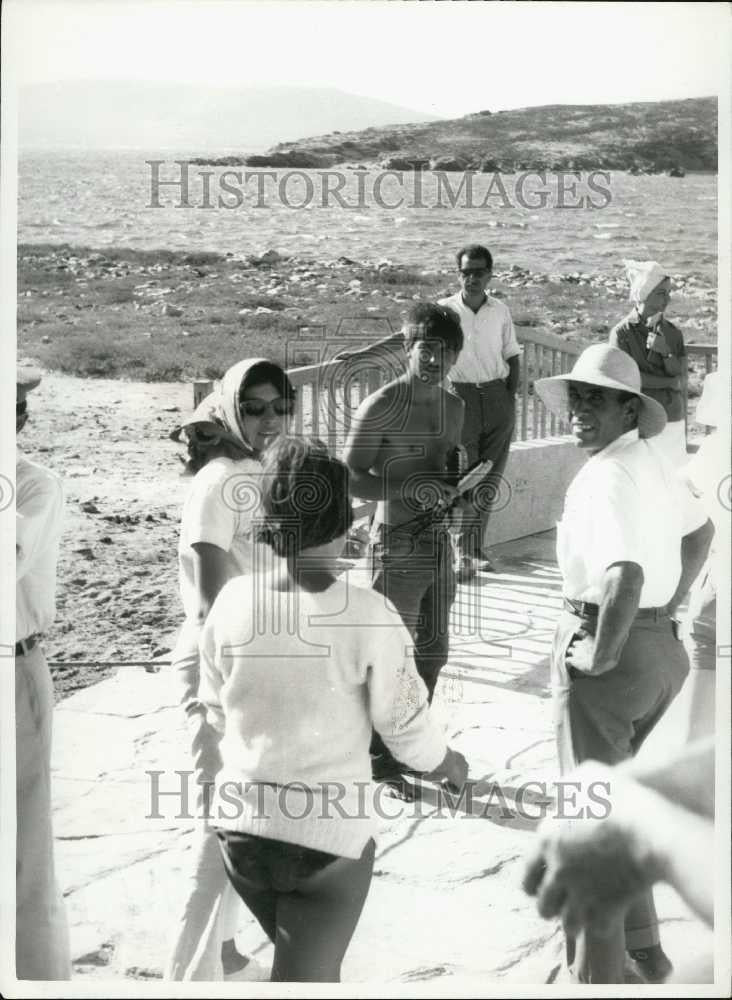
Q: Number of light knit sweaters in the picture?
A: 1